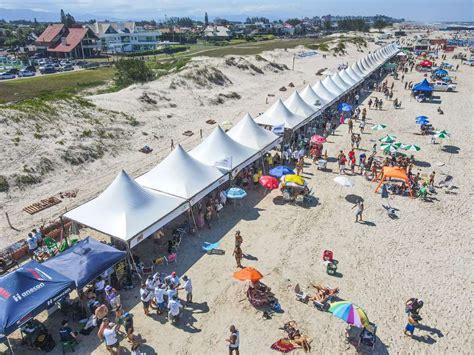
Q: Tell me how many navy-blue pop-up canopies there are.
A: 2